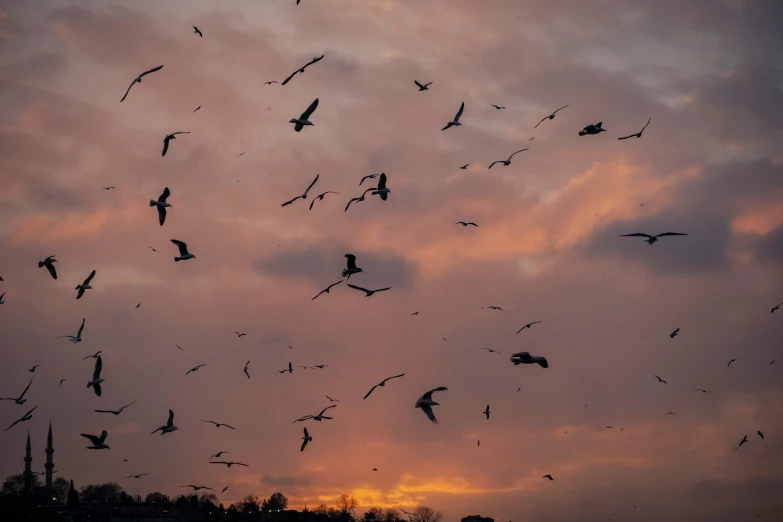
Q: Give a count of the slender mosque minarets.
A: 2